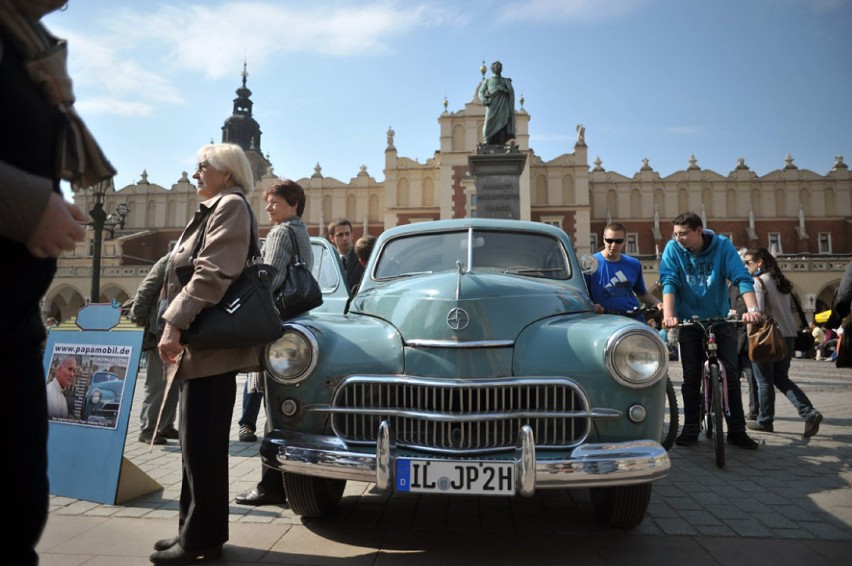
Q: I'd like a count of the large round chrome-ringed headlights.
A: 2